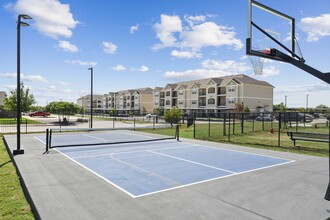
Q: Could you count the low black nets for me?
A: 1